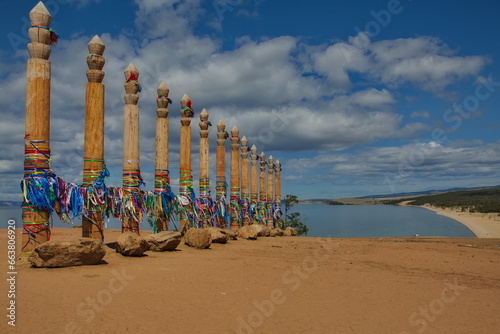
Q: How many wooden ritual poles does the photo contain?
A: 13